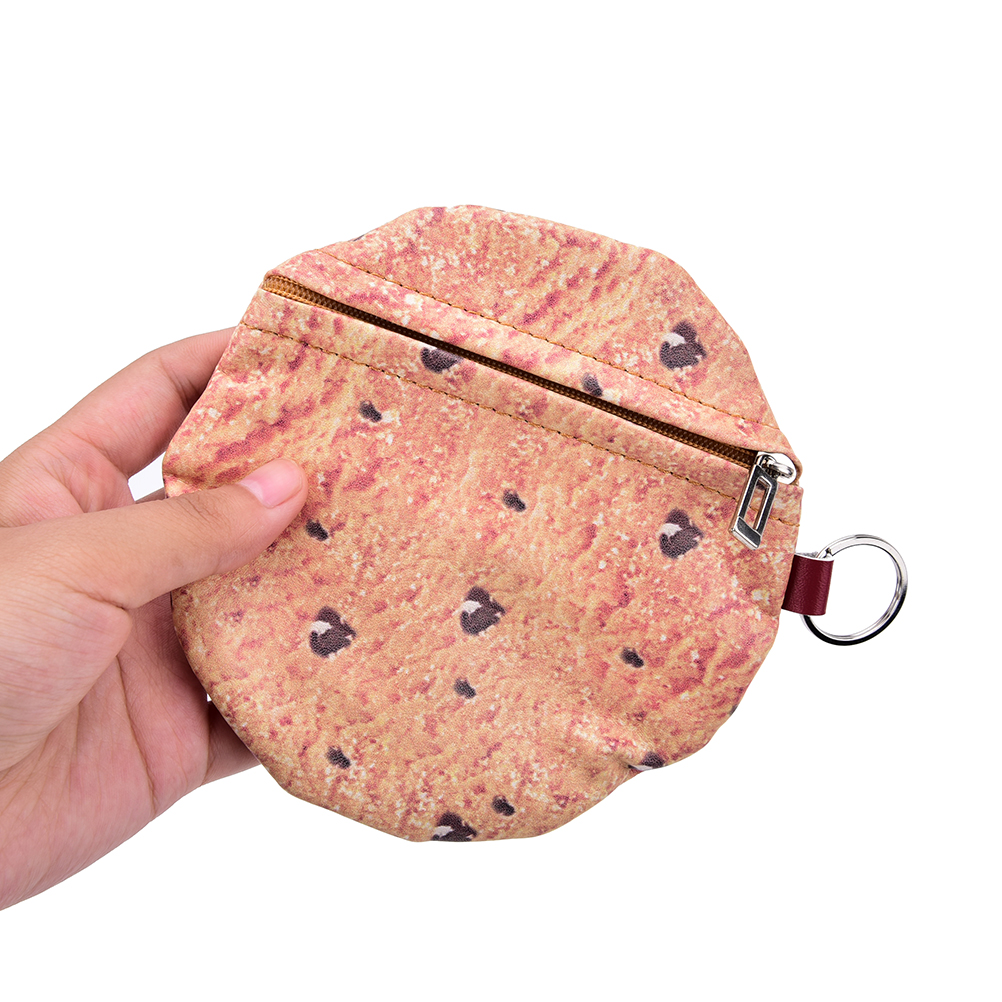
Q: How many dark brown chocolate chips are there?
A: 15